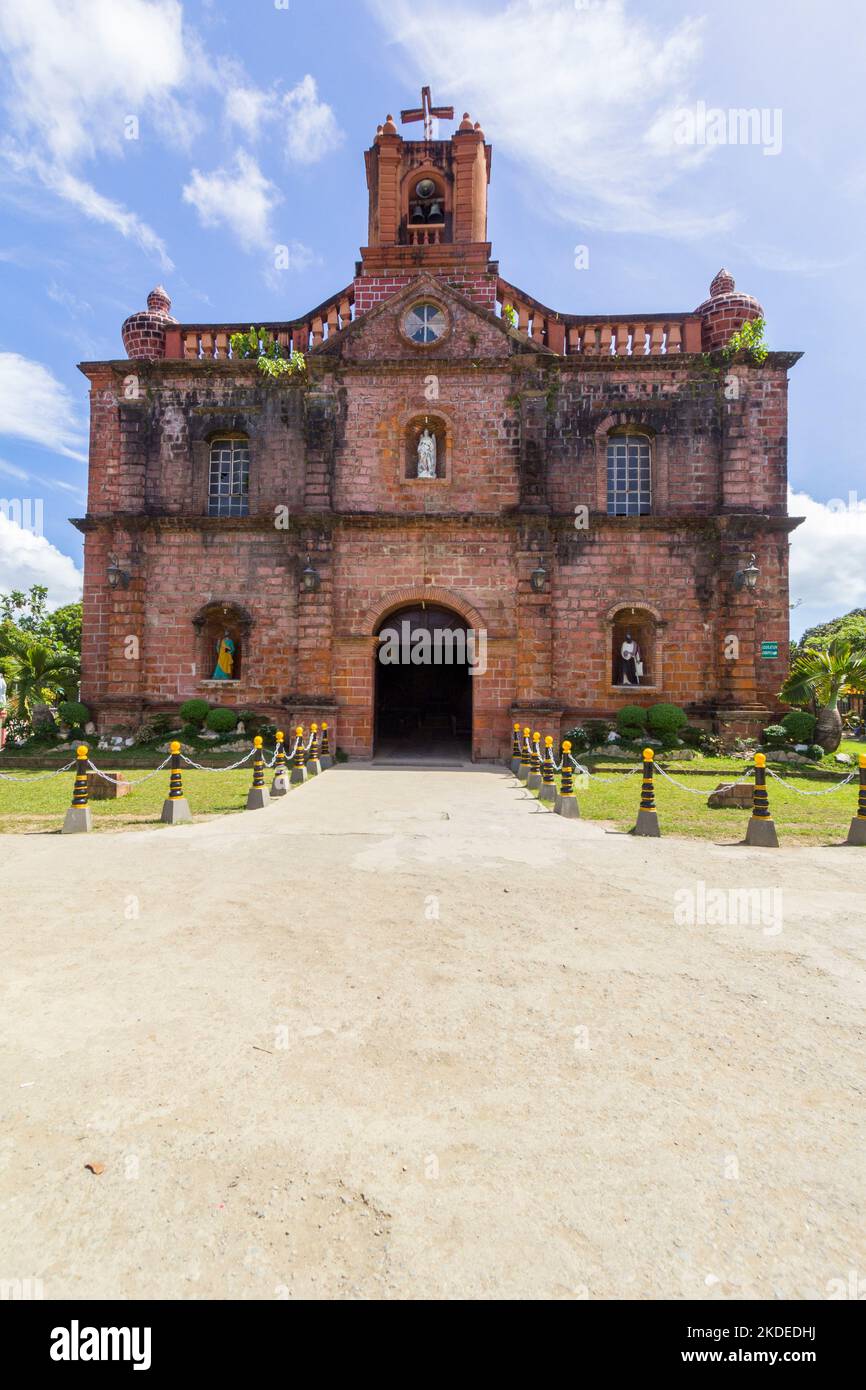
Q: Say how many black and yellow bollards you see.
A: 15